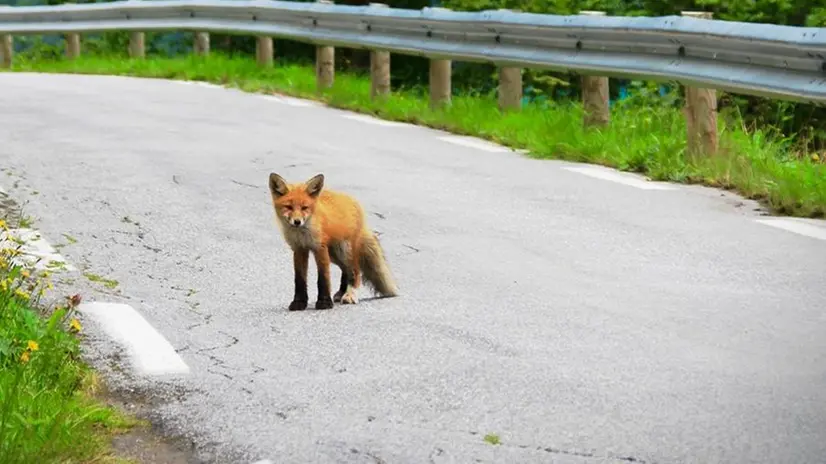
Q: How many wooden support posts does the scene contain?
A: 11